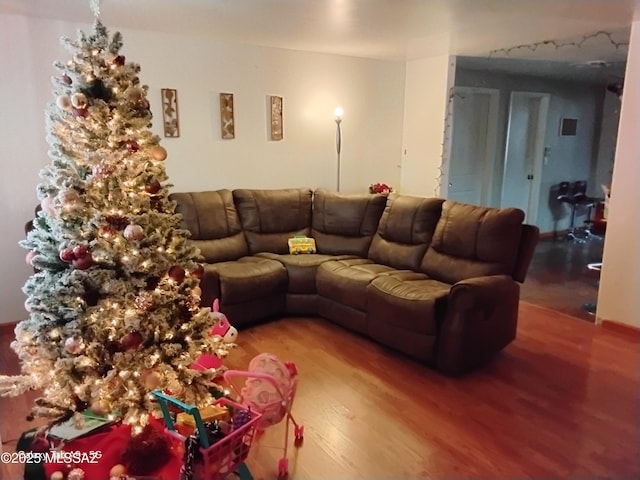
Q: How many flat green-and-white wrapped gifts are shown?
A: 1